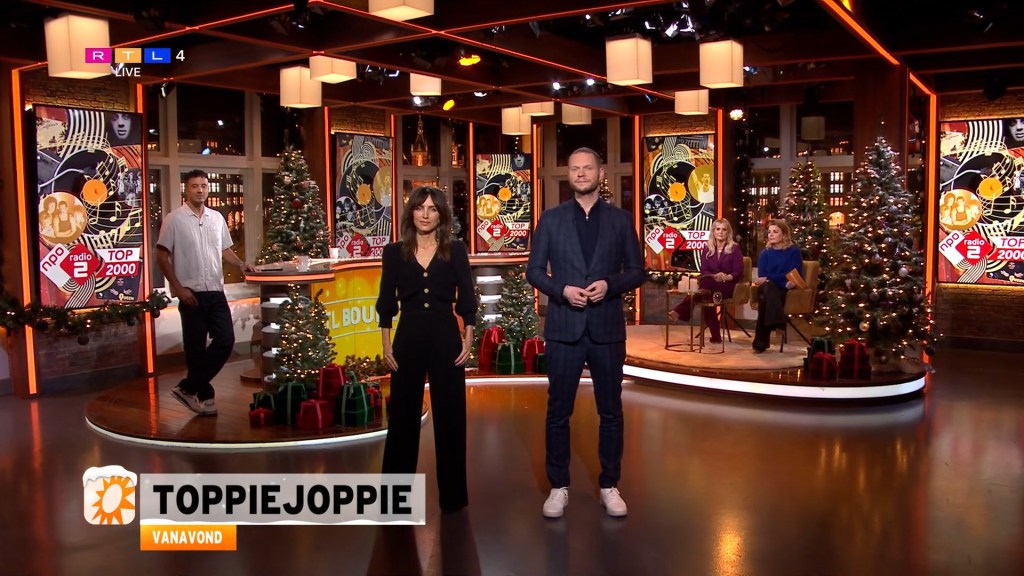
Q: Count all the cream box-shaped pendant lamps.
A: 11